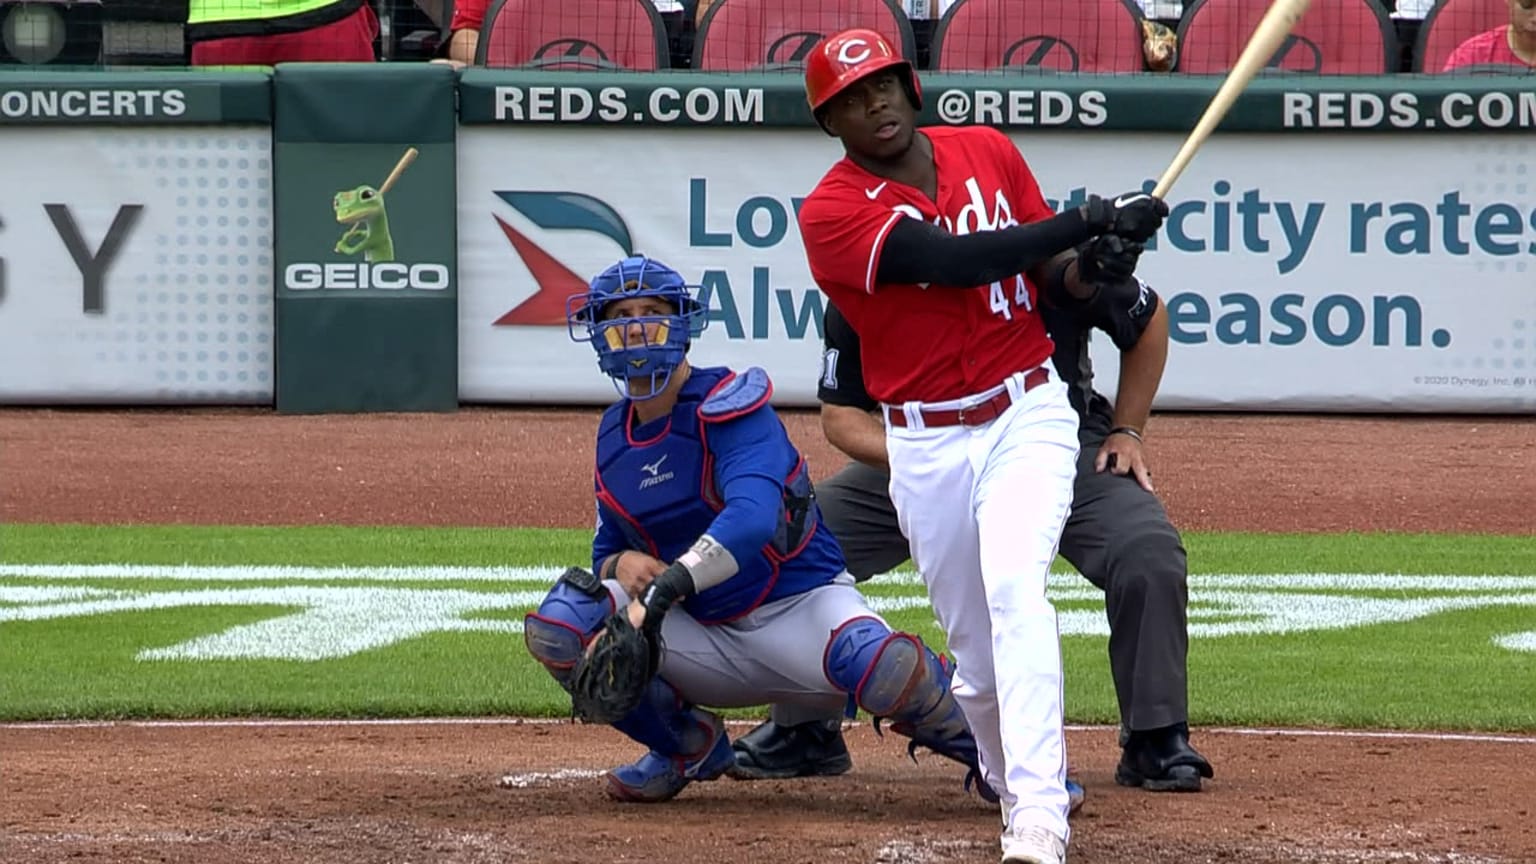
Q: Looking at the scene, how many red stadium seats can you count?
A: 5